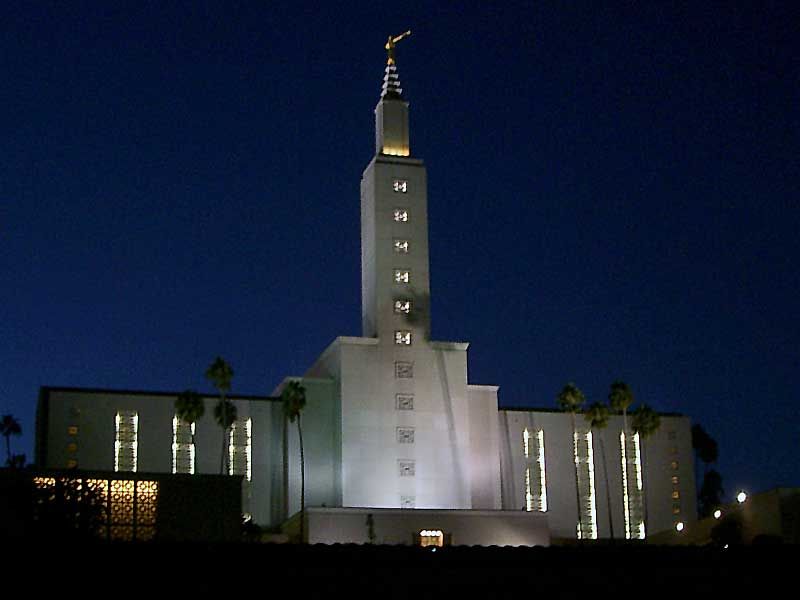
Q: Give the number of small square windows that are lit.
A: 6